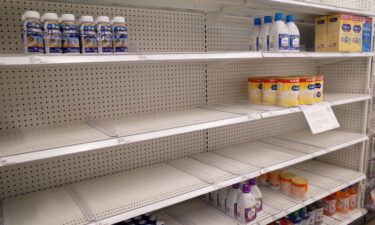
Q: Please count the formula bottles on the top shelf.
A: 10